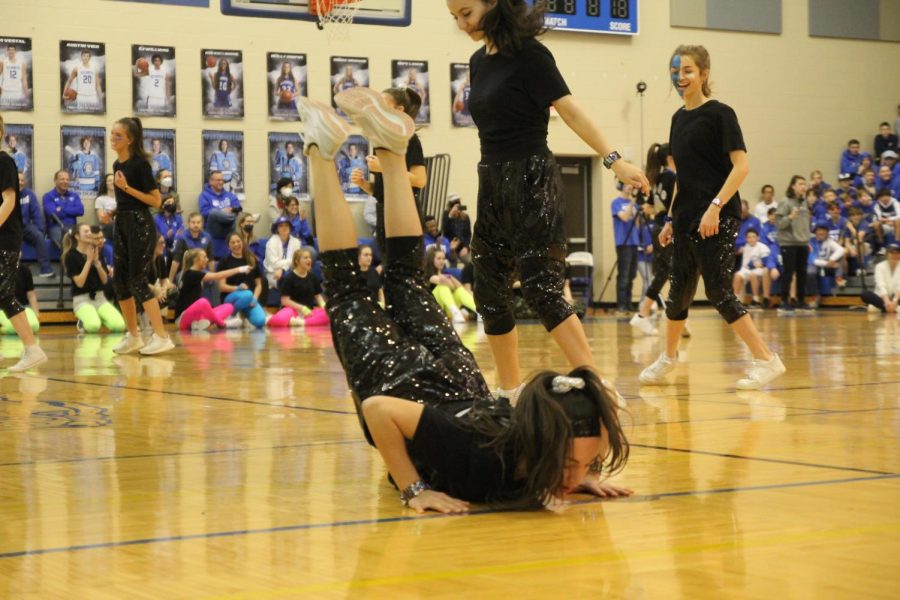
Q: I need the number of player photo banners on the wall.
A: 14